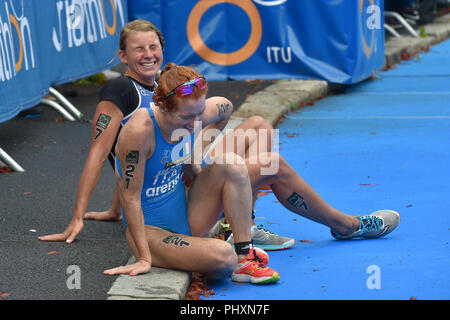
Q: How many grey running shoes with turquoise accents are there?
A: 2